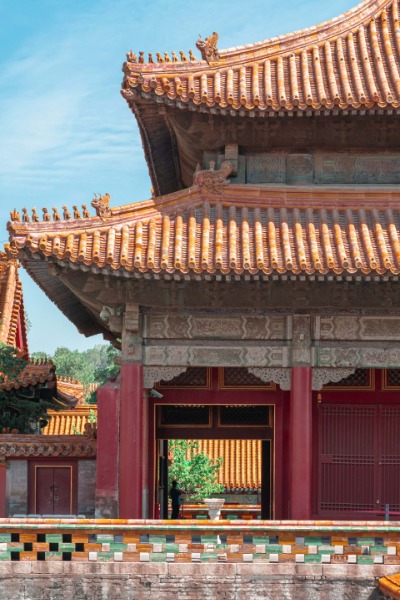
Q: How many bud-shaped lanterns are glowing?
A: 0